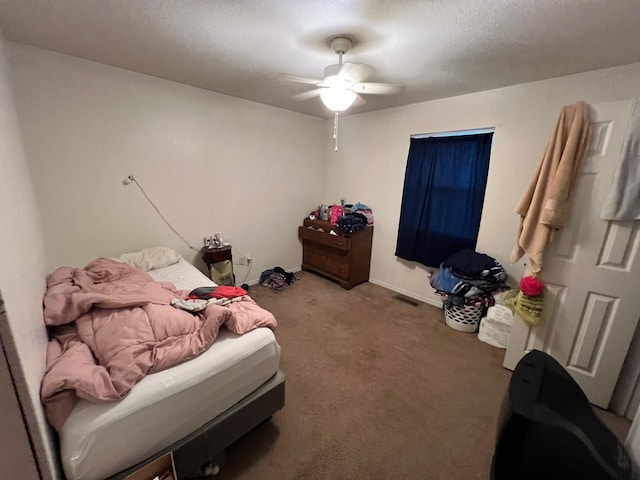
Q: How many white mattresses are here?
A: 1